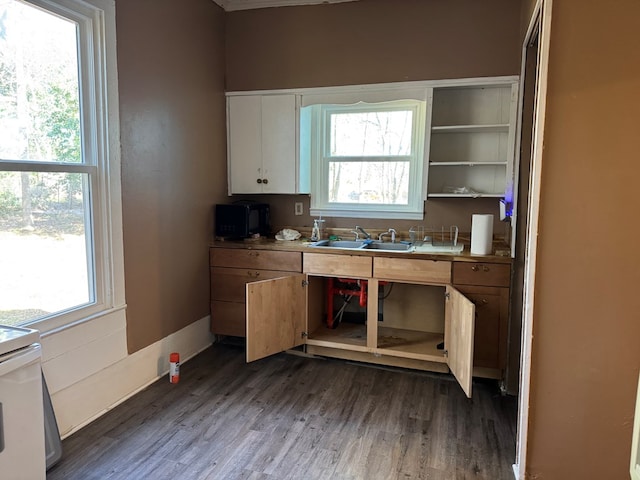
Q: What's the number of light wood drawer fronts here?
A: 2